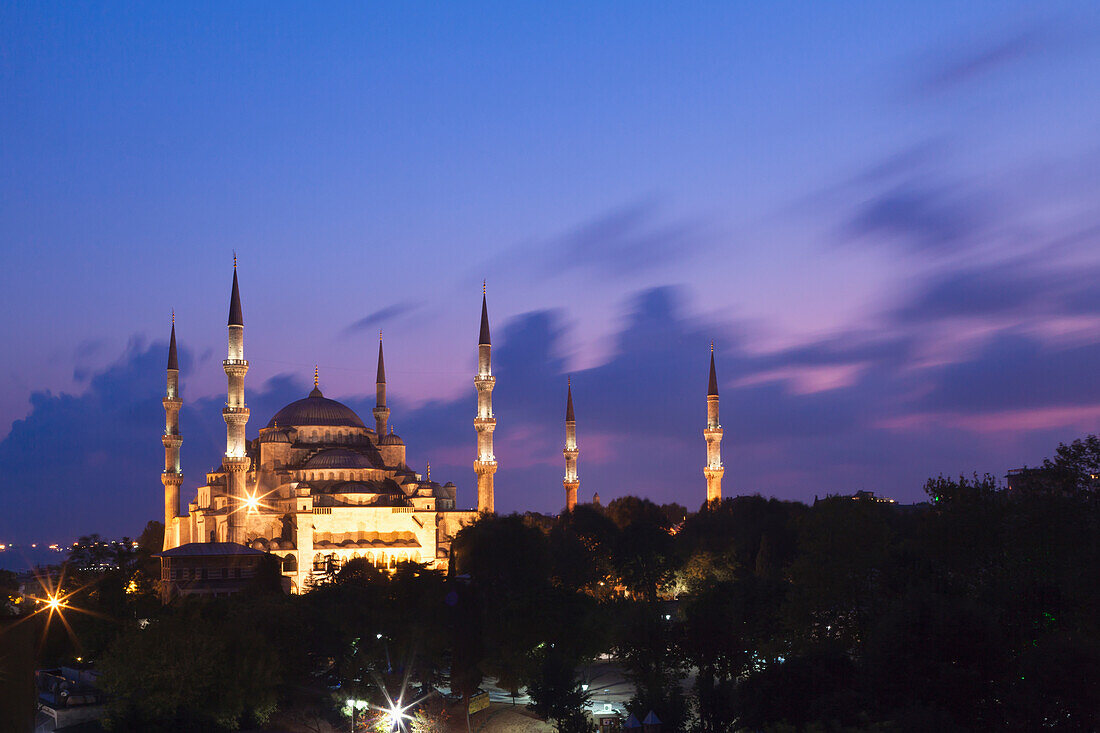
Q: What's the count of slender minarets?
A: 6